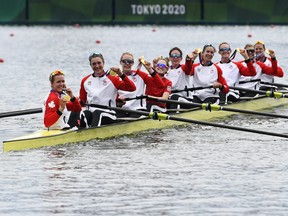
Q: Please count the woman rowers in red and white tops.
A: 8